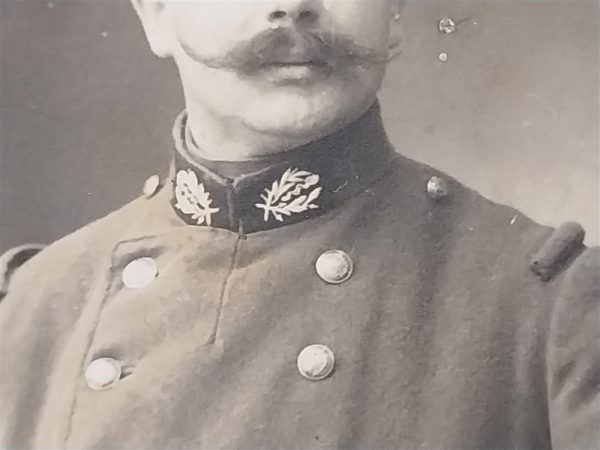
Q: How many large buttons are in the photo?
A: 4